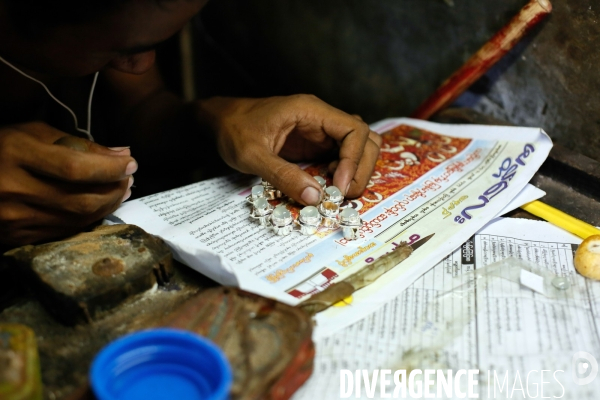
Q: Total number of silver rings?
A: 9